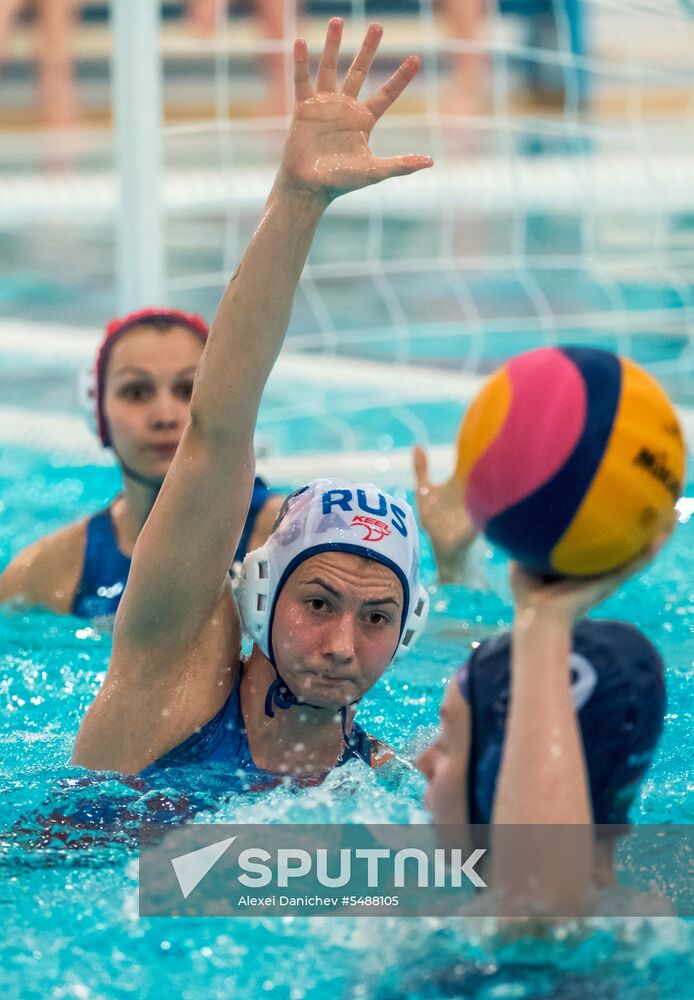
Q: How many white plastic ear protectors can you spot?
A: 3